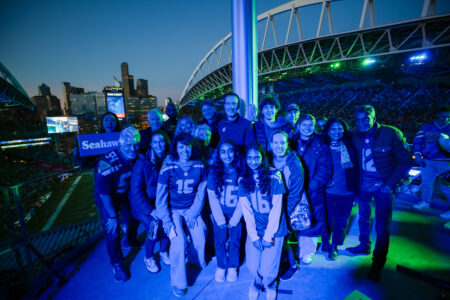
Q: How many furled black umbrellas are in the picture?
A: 0